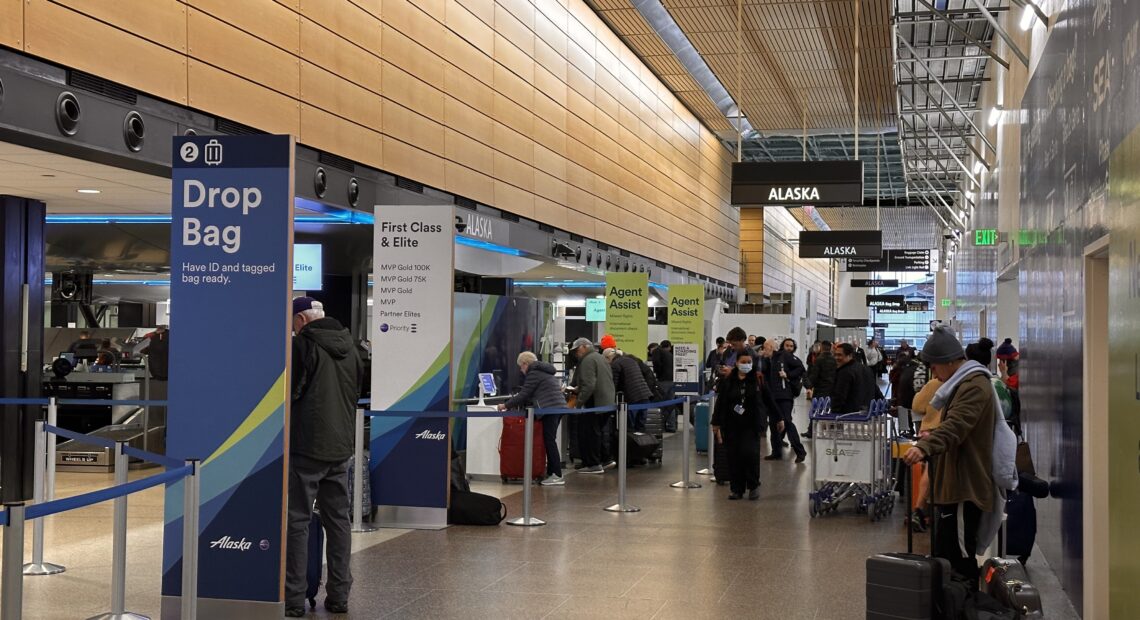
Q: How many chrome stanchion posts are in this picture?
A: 10